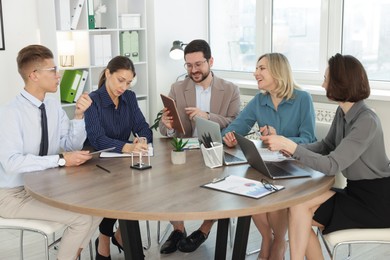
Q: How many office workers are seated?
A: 5